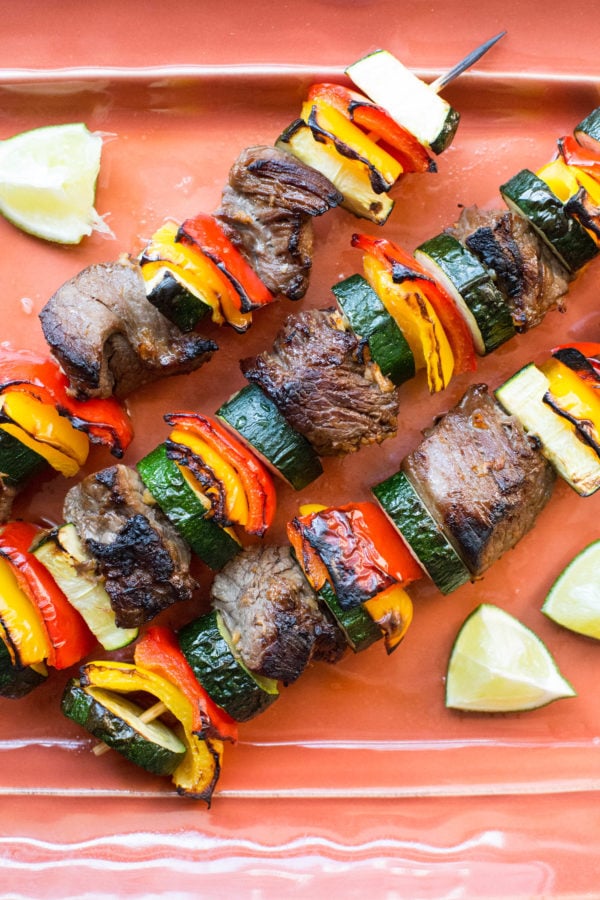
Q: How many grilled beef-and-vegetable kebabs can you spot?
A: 3